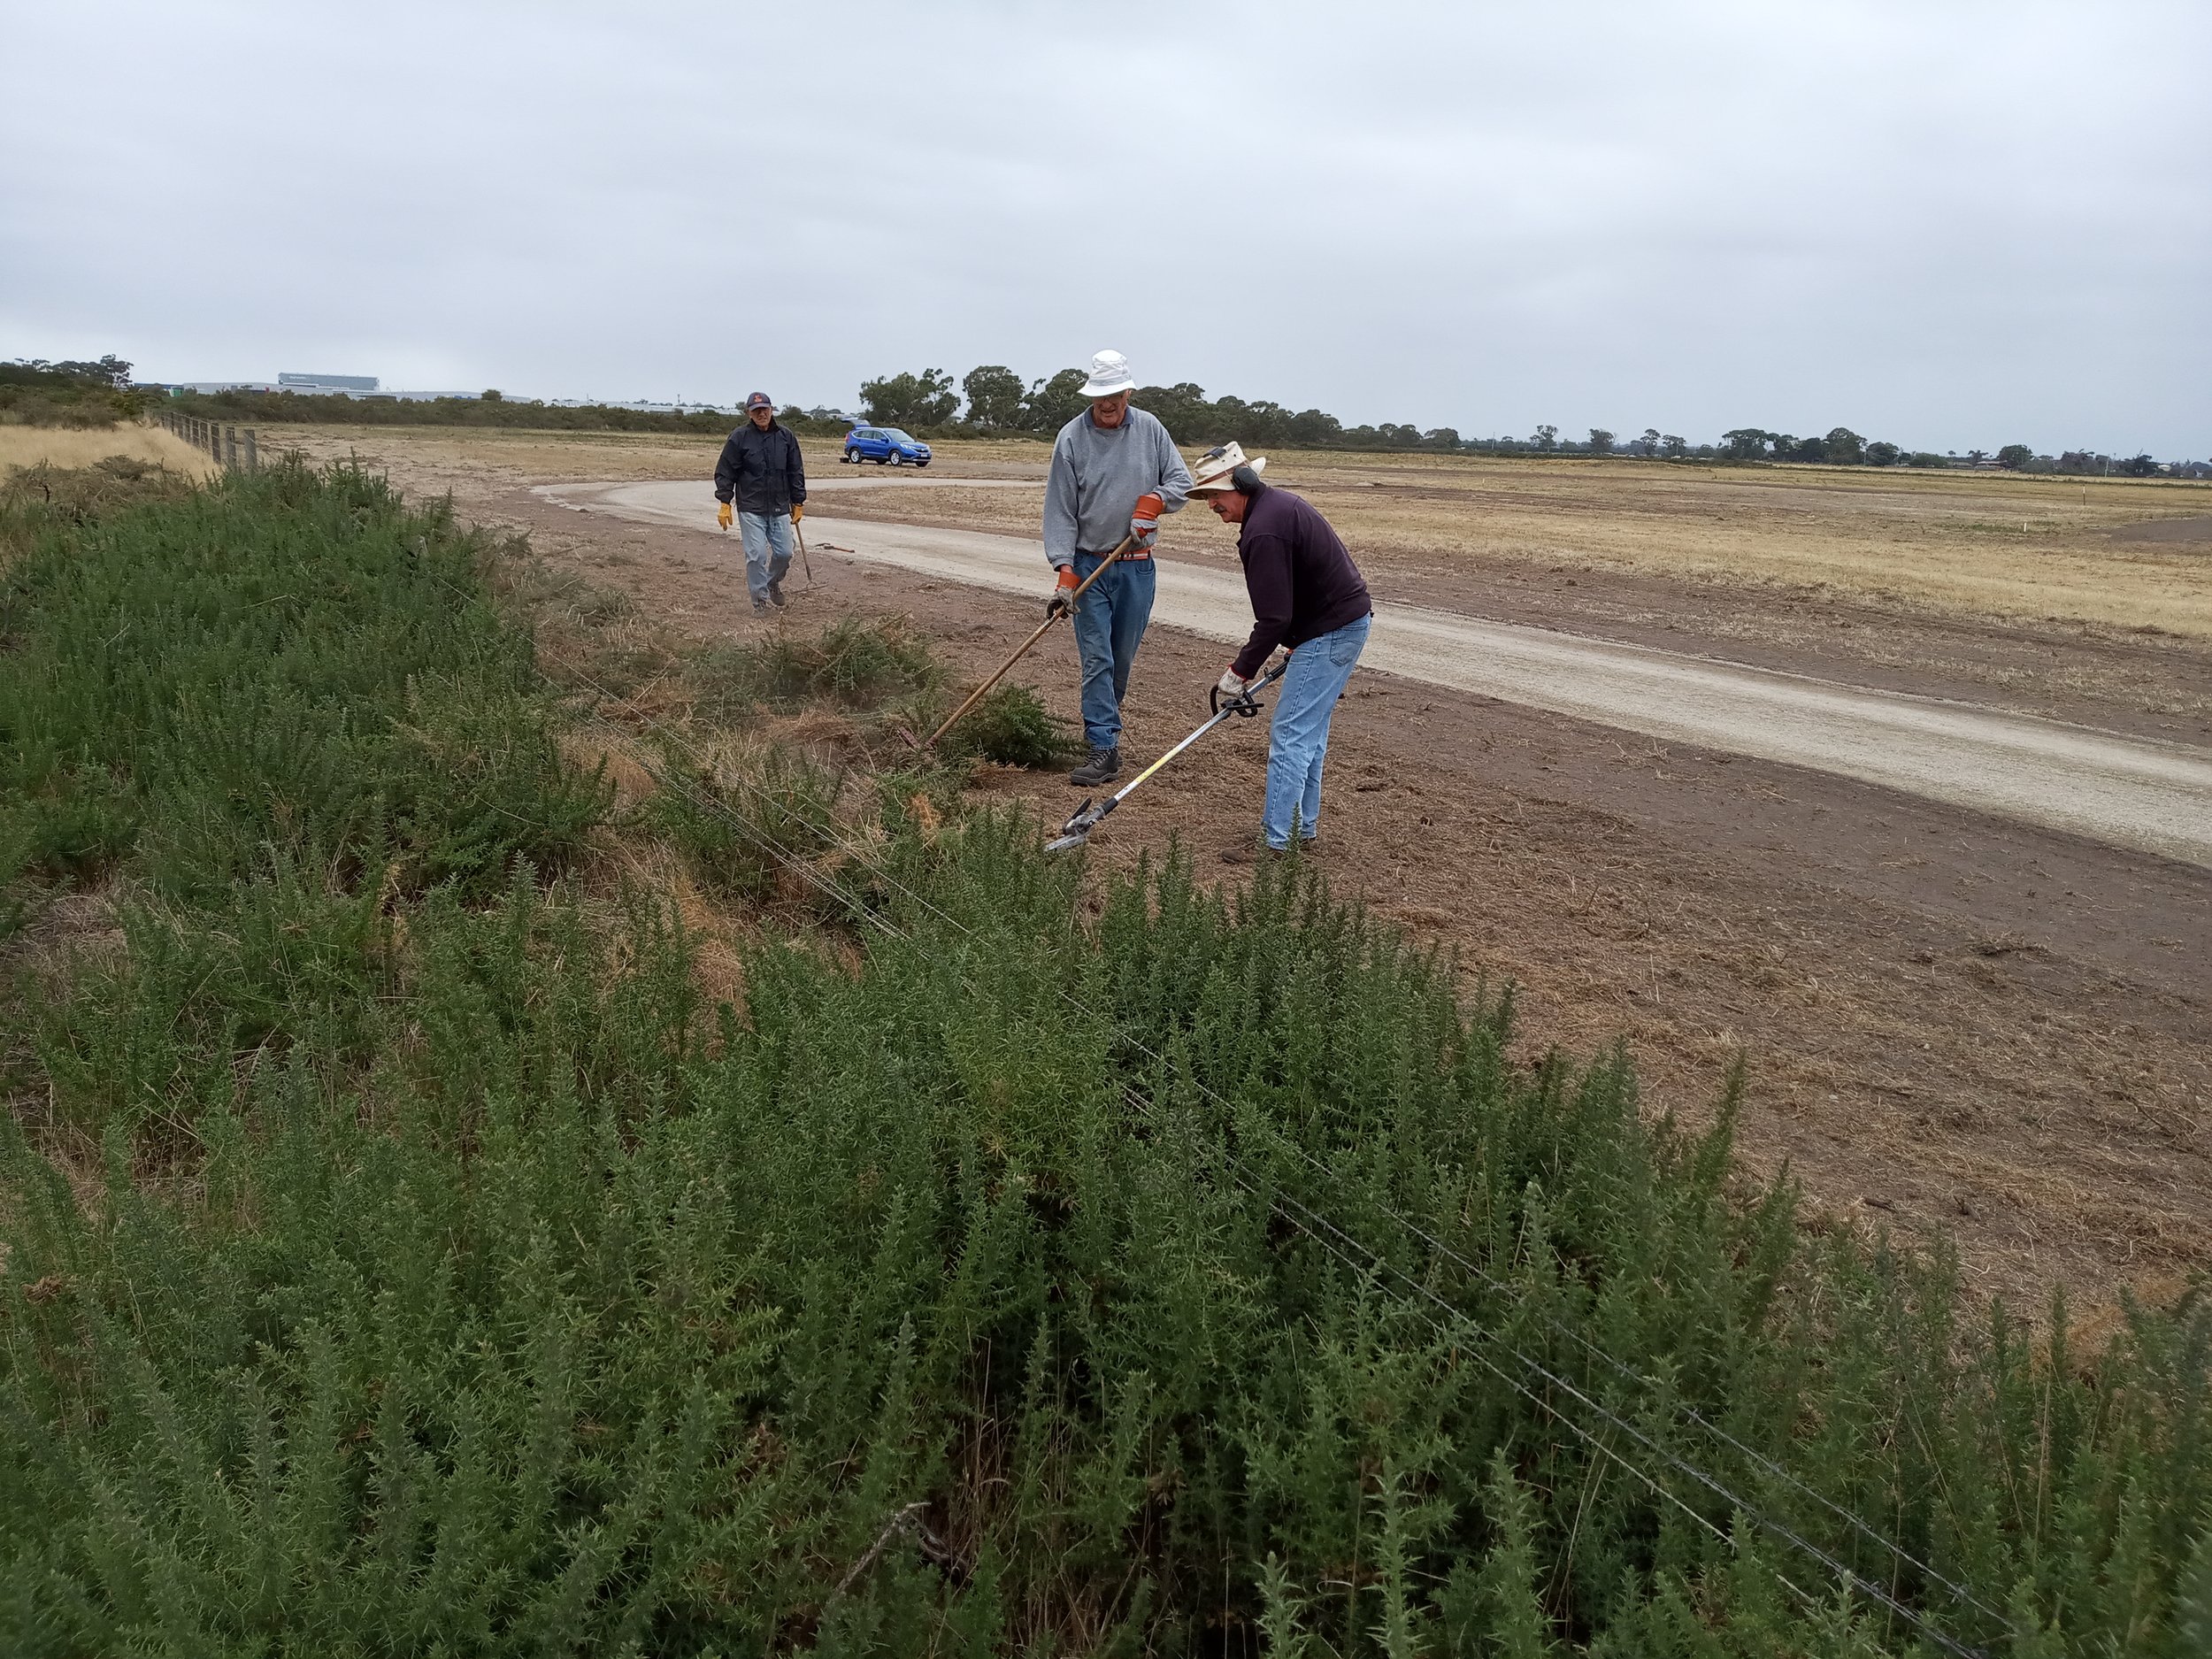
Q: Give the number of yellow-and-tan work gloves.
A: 2